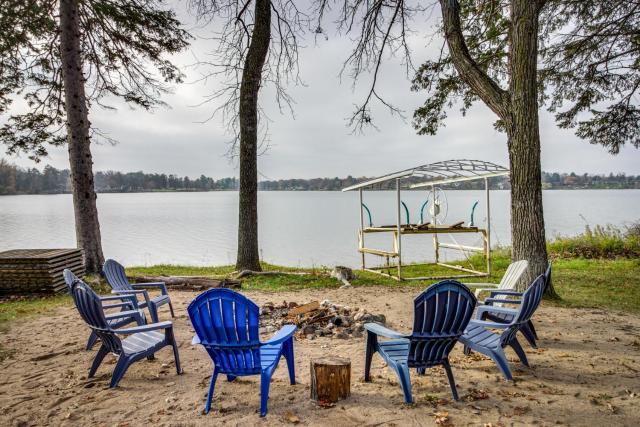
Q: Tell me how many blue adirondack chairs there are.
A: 7